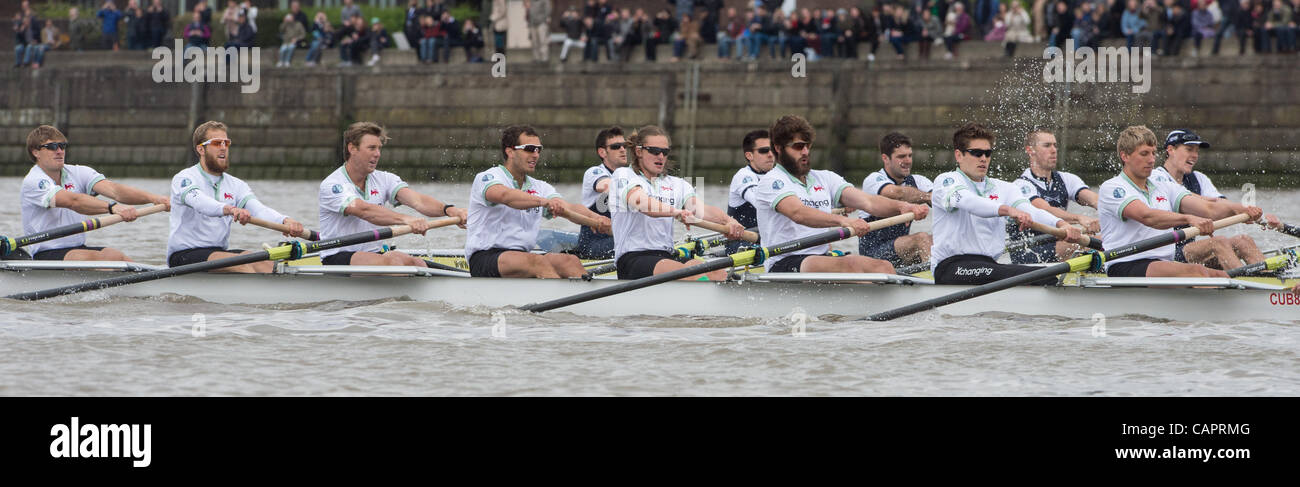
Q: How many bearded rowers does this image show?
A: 2